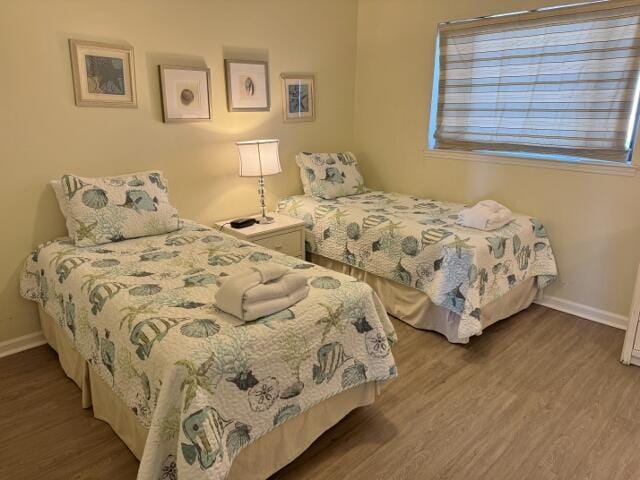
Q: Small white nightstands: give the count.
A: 1